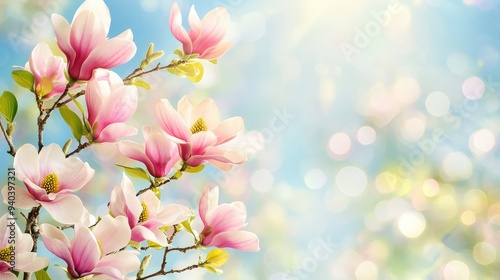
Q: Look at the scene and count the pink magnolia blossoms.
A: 11